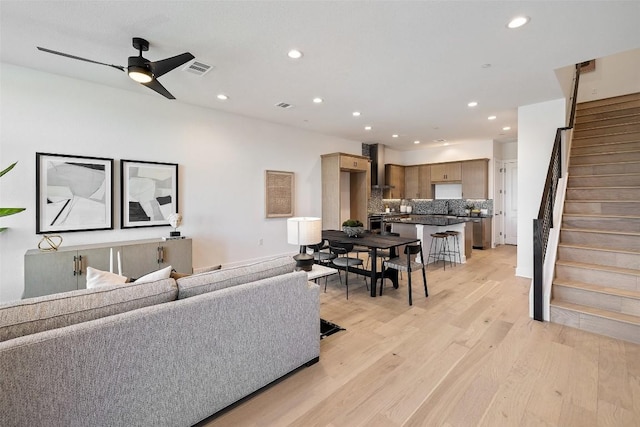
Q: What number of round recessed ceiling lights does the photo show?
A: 12